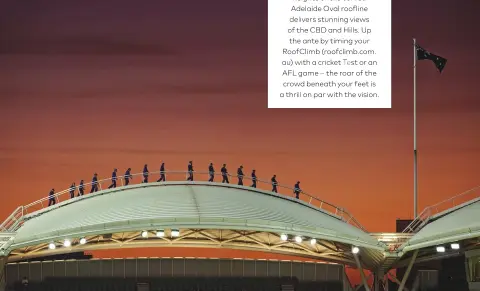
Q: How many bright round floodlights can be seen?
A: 12